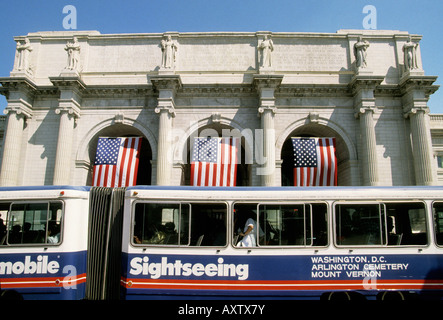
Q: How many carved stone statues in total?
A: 6